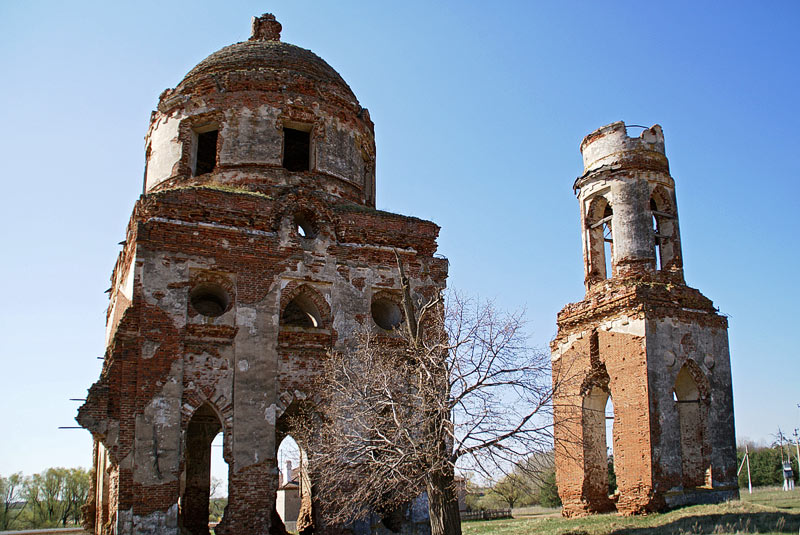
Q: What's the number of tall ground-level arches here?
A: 4